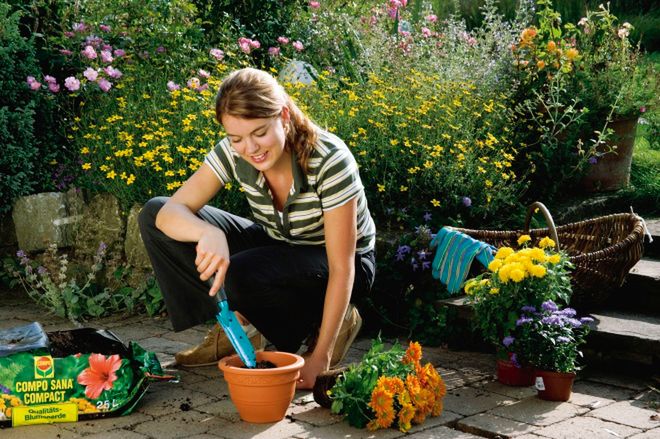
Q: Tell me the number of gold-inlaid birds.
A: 0